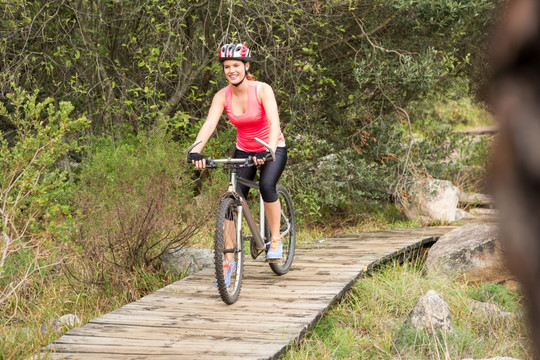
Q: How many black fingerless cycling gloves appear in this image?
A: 2